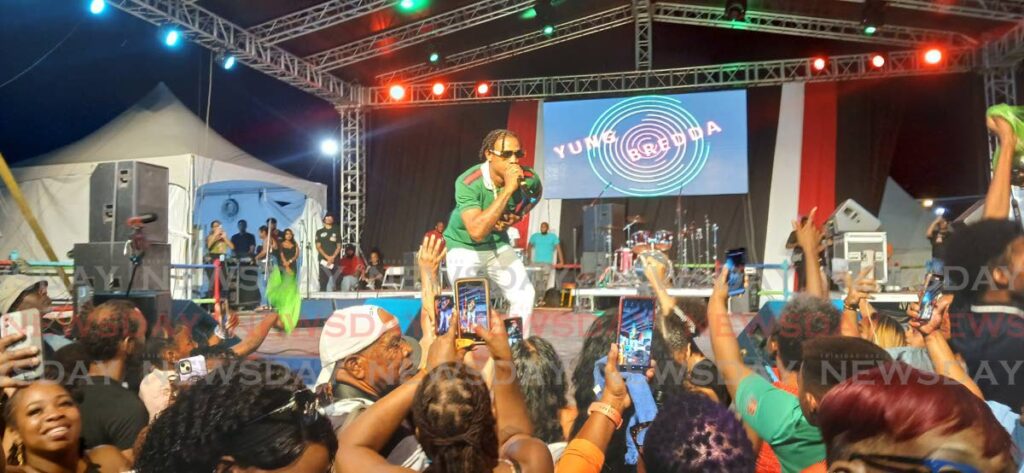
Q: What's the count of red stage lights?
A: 6